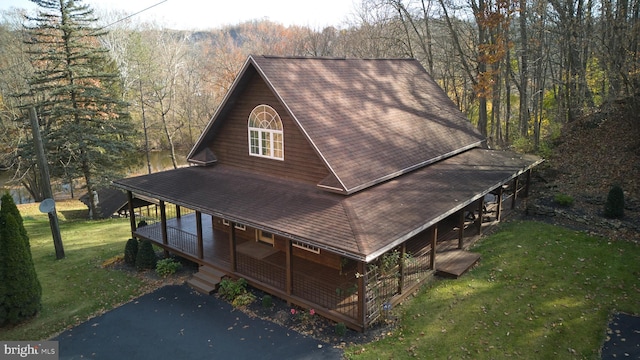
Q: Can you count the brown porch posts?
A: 14